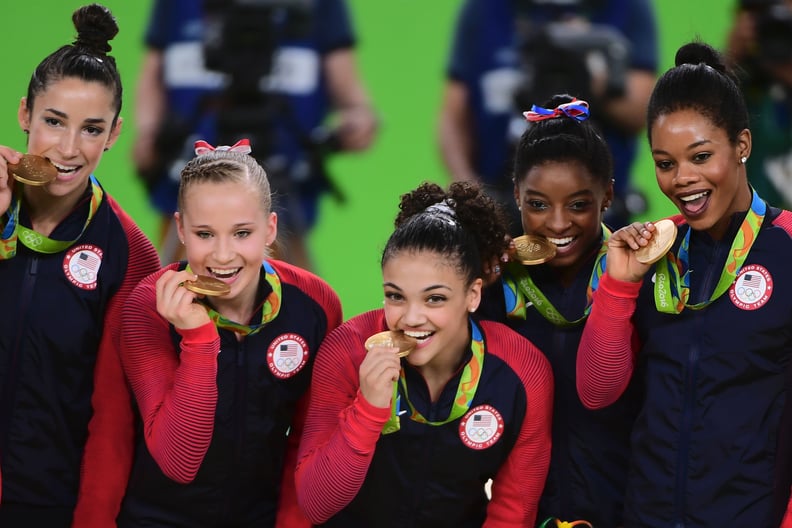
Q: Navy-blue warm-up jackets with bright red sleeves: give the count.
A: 5